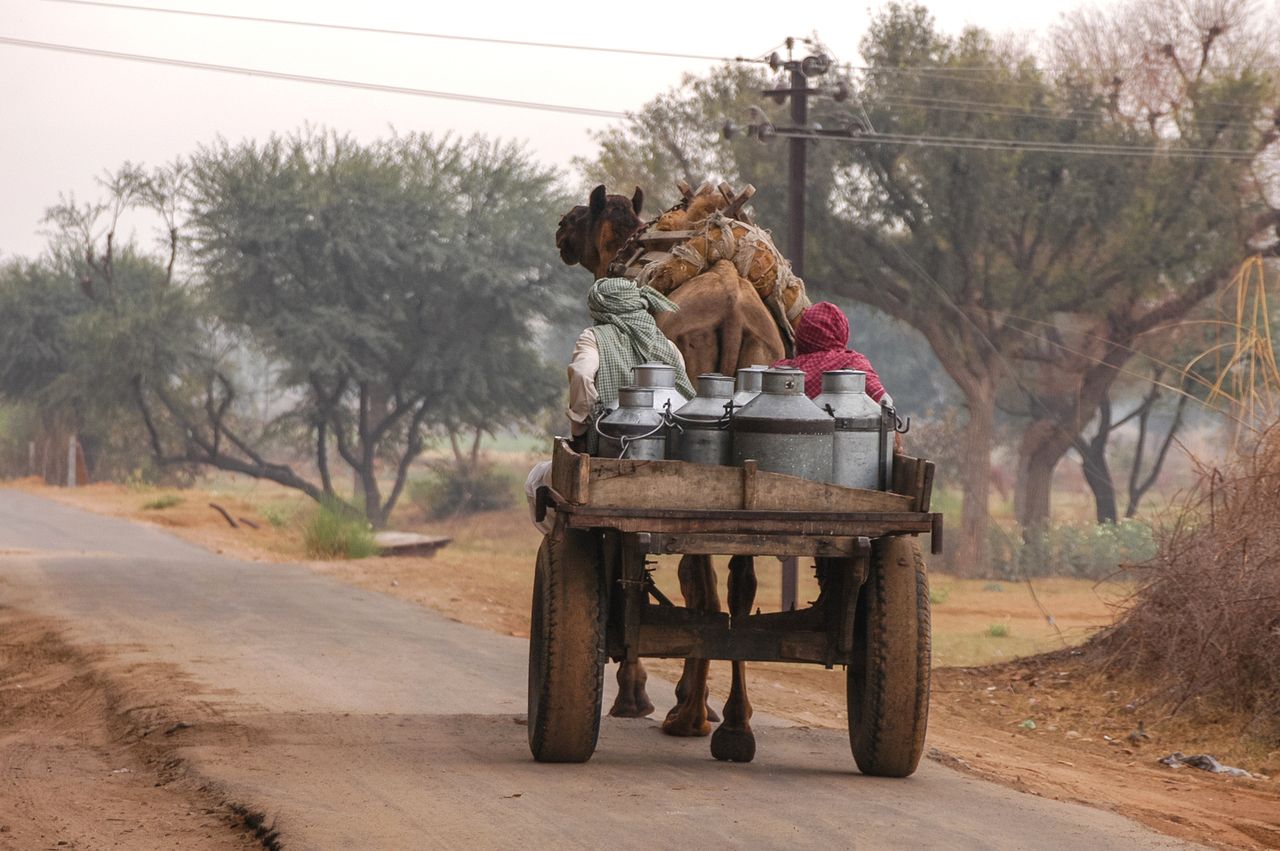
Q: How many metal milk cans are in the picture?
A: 6